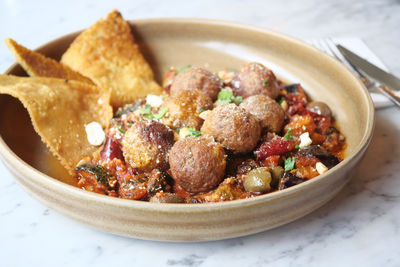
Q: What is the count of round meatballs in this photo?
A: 7